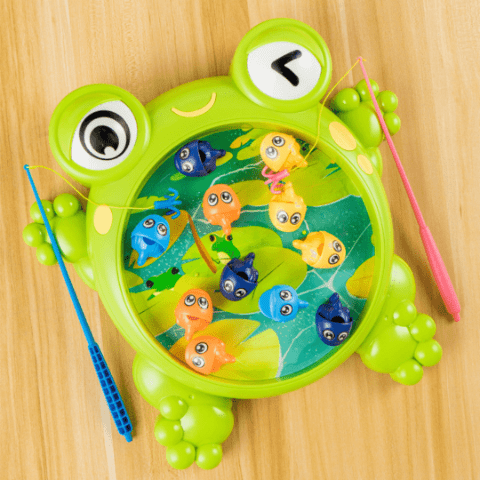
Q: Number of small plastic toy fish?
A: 11